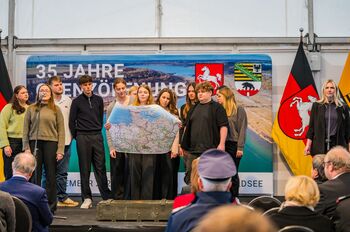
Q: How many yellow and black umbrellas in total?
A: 0